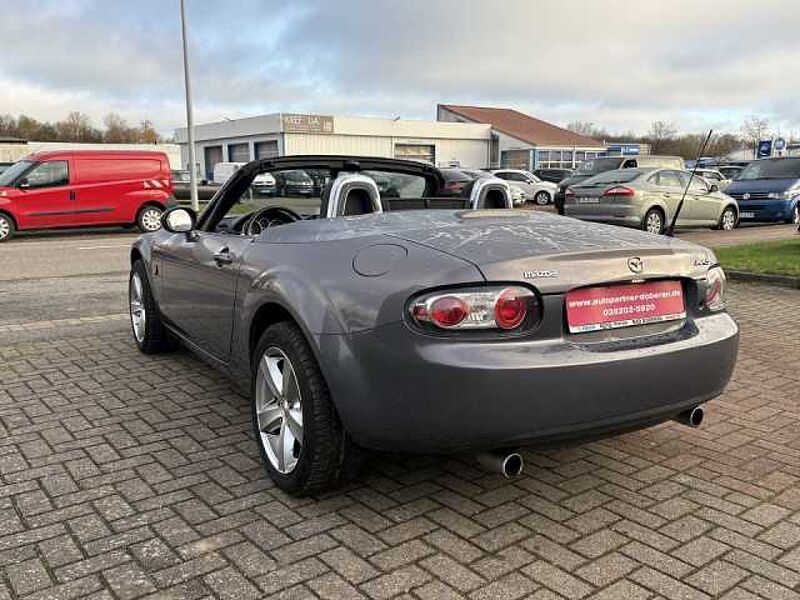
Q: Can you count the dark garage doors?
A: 3